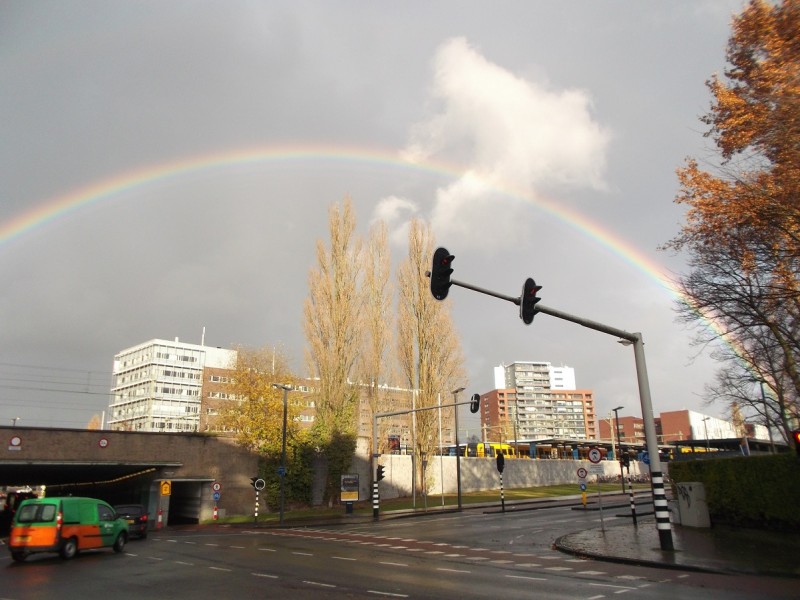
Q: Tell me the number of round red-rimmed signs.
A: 5